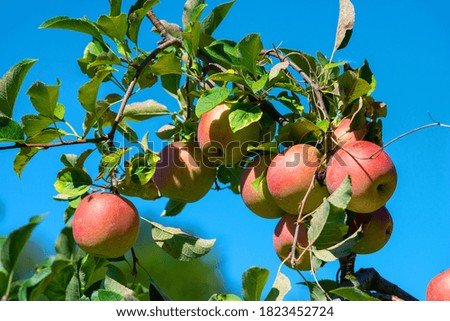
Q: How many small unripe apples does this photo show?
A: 0